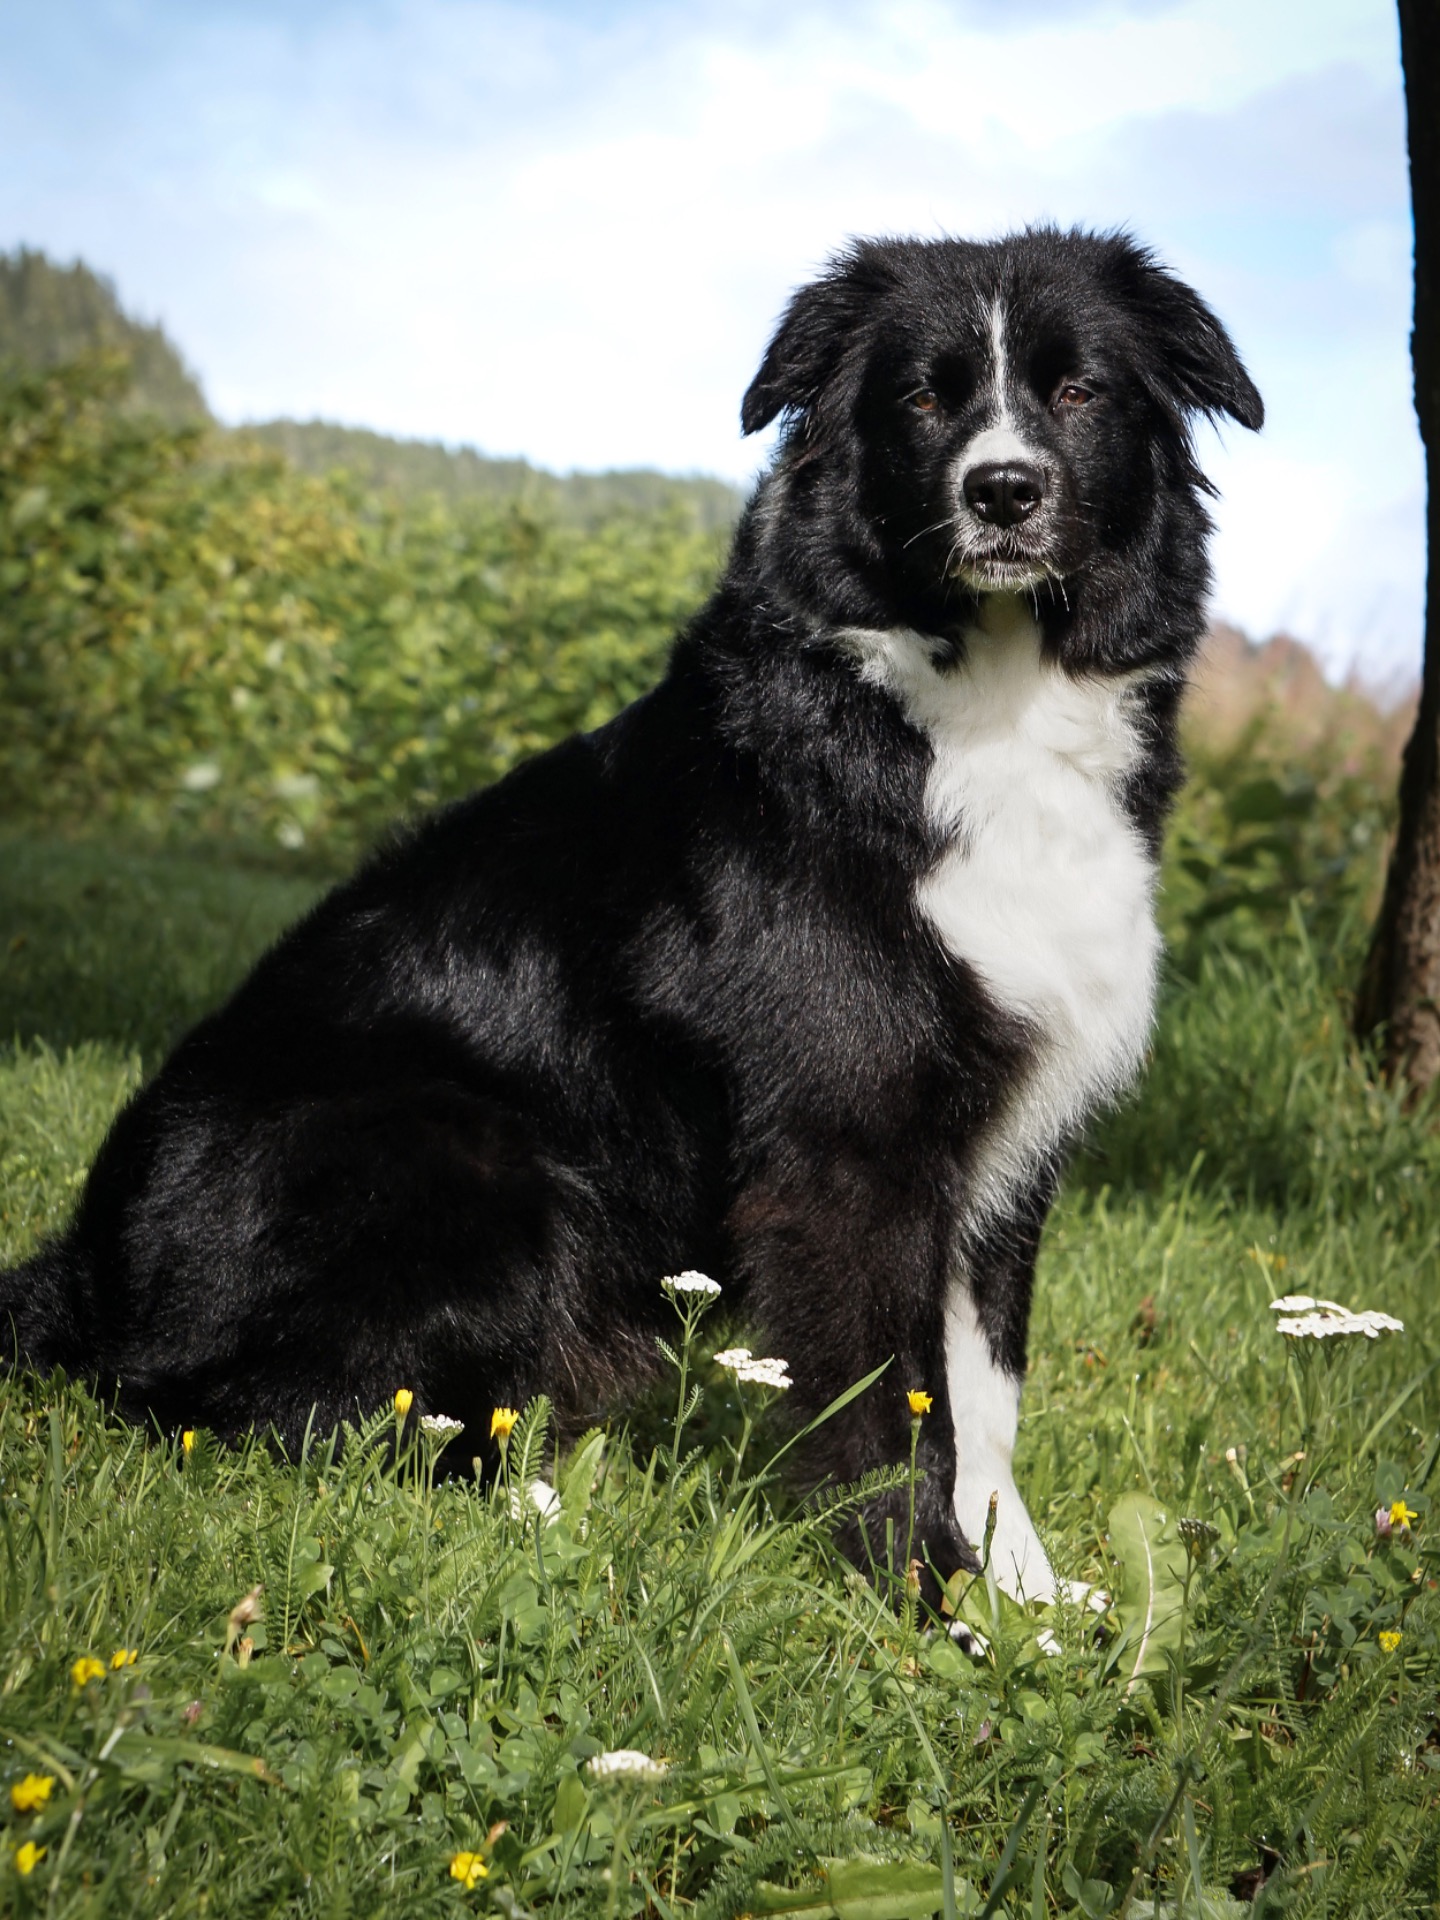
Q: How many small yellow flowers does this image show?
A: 11